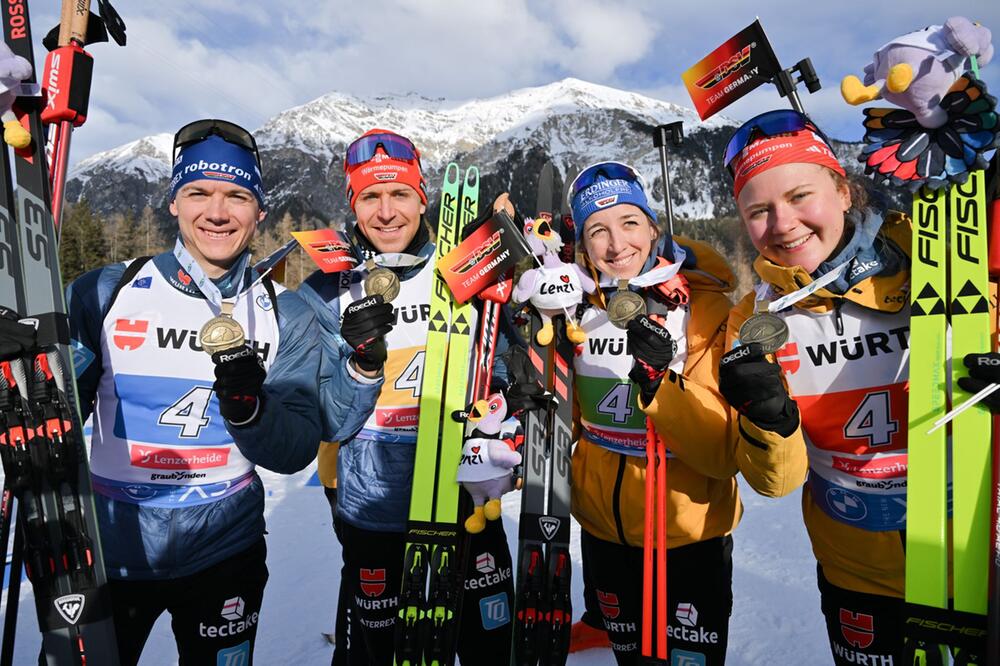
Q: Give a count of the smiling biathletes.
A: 4